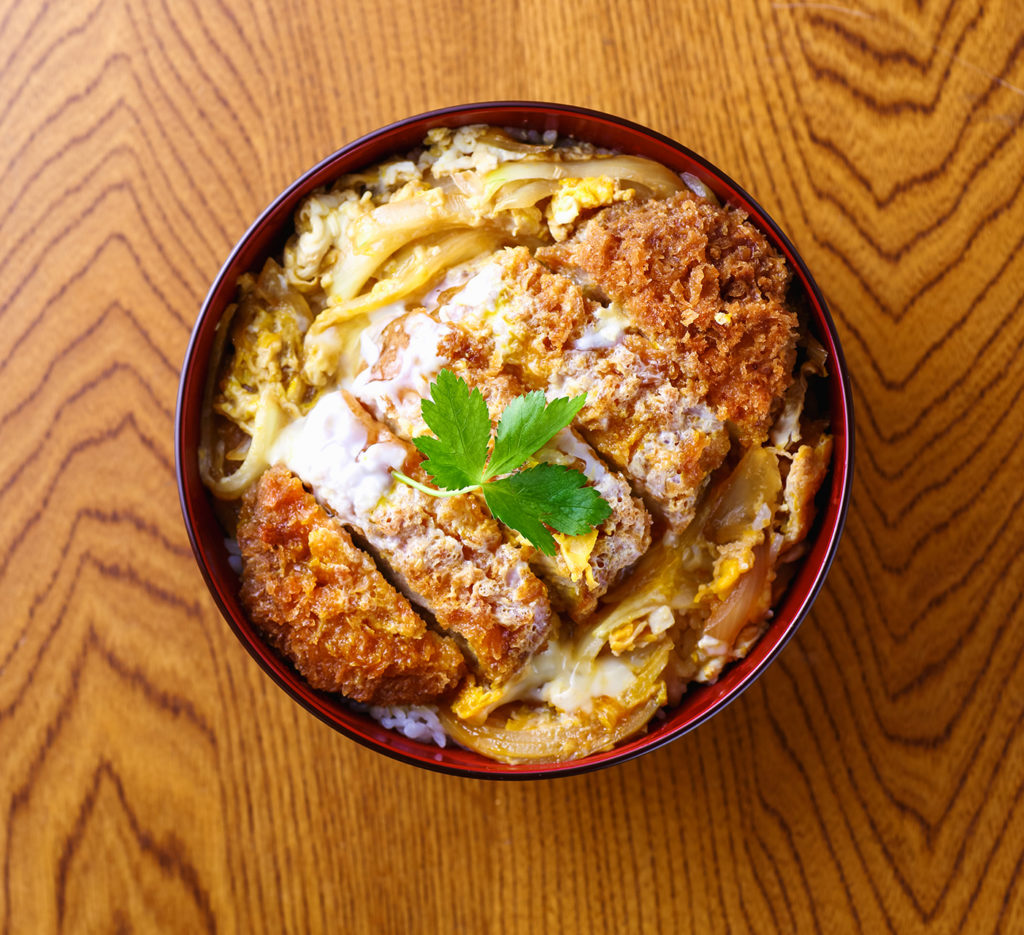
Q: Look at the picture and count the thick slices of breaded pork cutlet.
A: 5